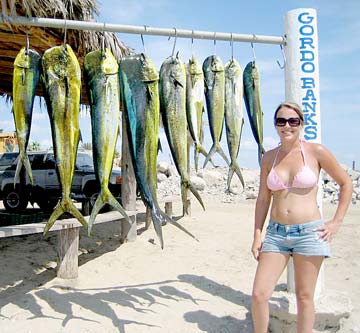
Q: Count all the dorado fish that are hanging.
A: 9